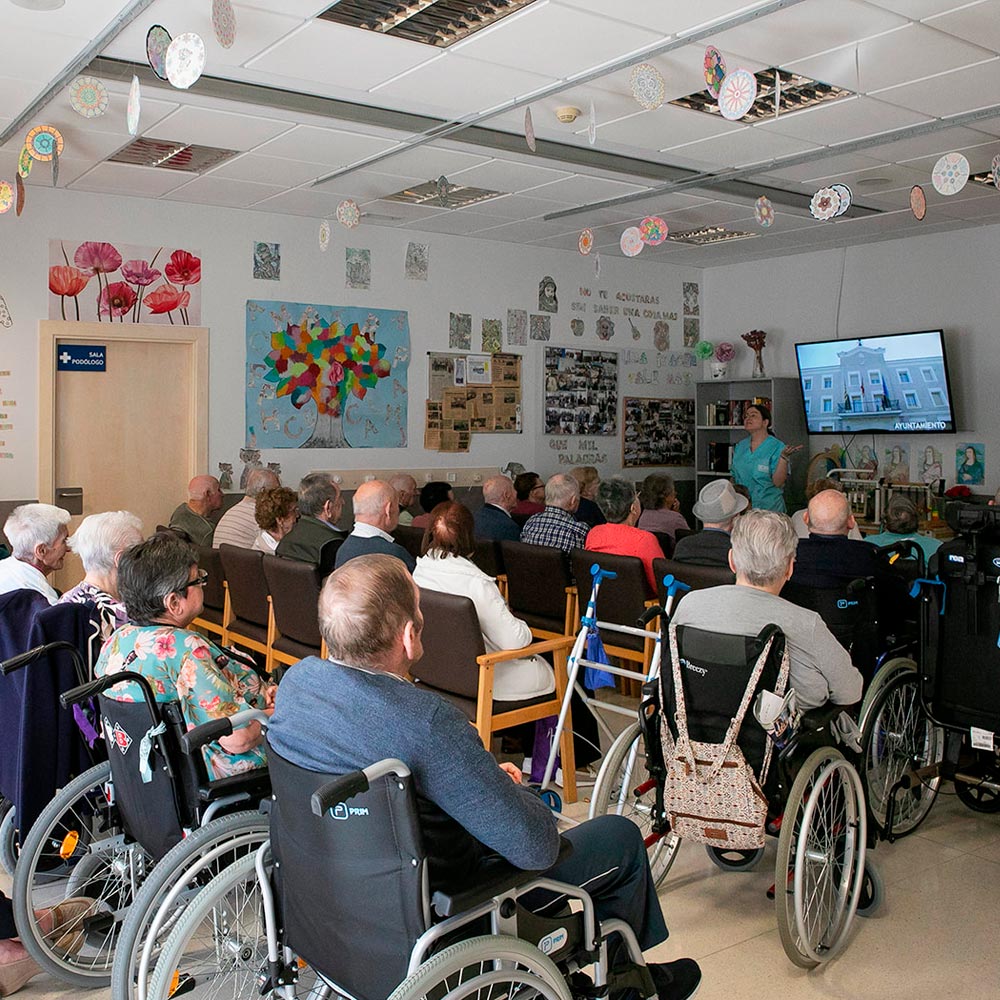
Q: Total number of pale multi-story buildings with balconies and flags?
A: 1